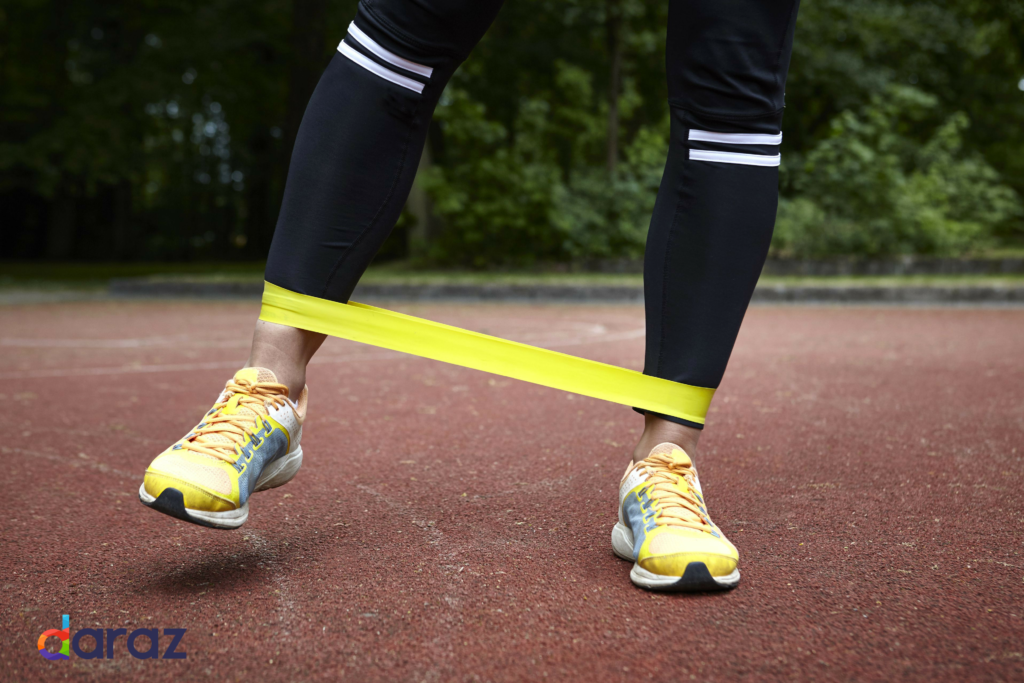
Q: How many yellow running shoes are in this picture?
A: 2